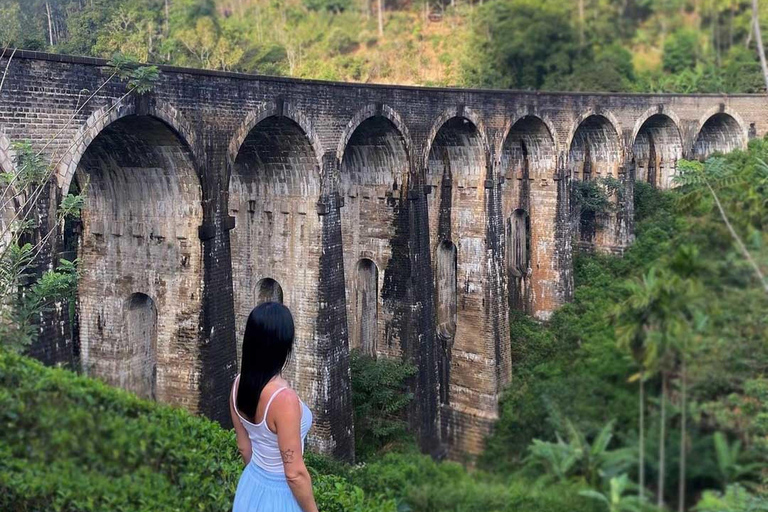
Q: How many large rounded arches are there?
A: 9